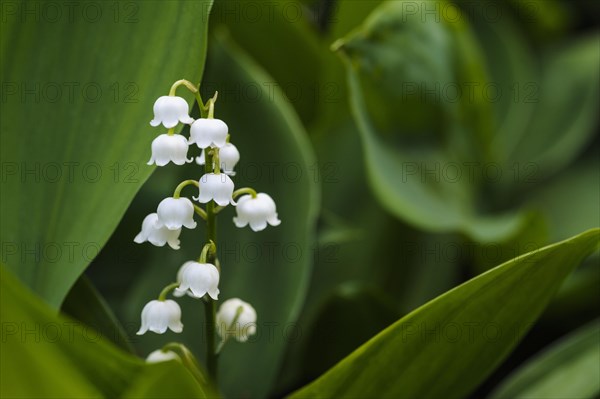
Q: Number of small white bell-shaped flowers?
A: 13